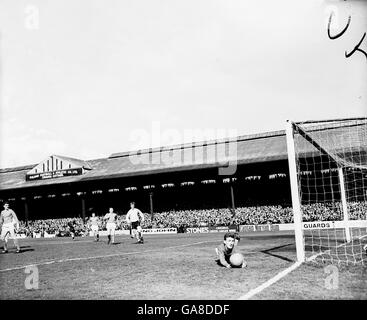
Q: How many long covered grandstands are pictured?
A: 1